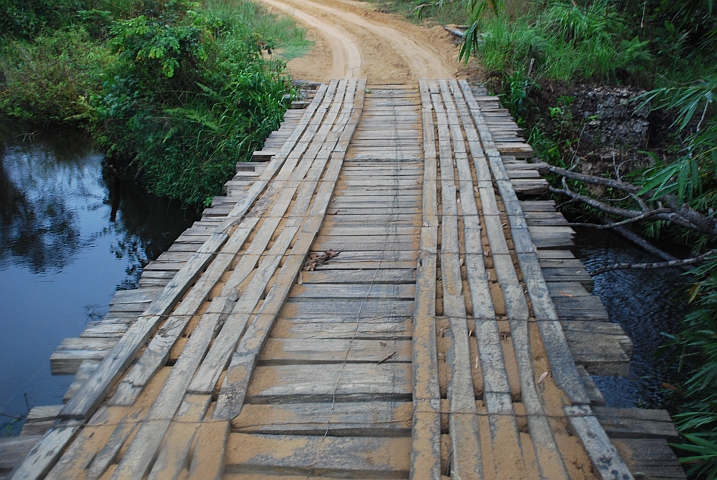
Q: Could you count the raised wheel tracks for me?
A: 2